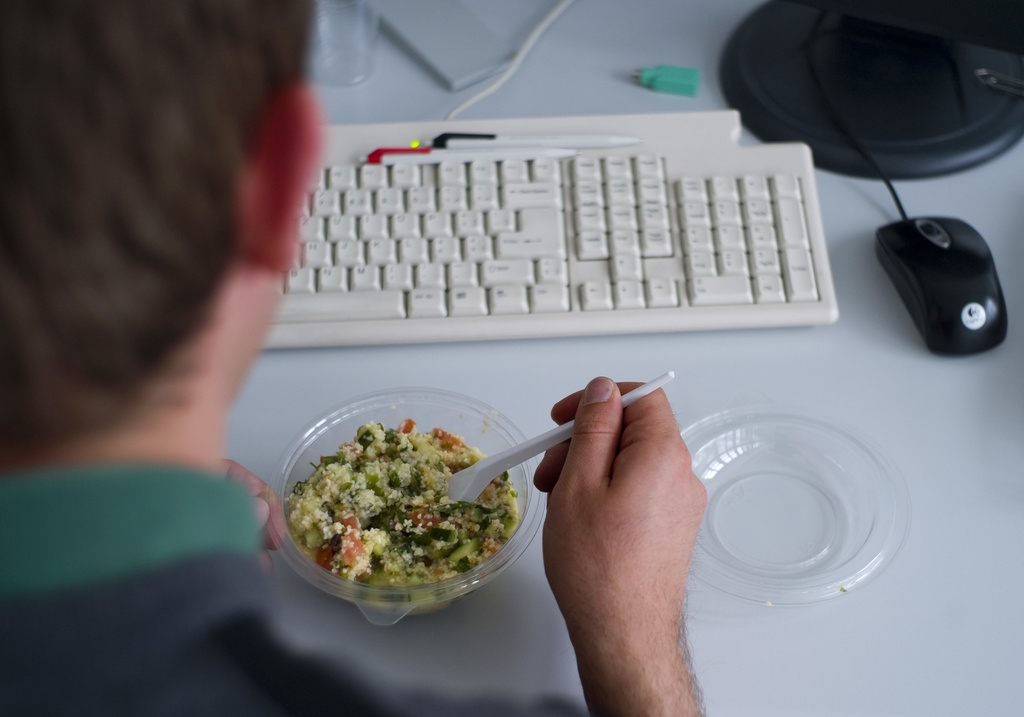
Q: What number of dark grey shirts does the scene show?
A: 1